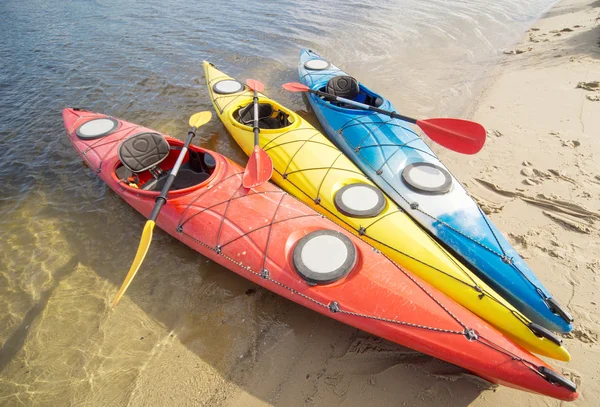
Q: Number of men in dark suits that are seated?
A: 0